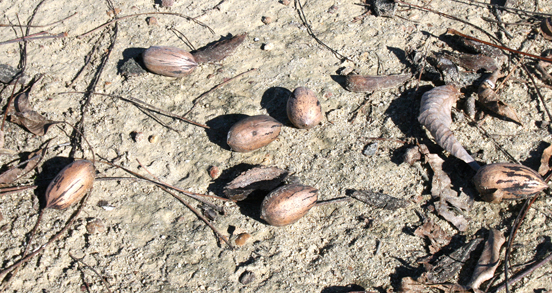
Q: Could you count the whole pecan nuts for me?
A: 6